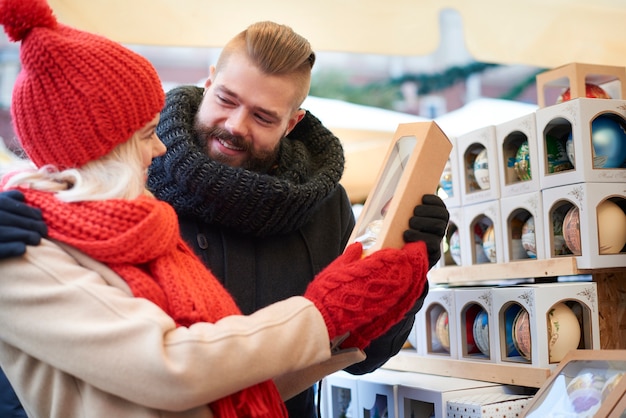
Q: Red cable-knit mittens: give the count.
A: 2